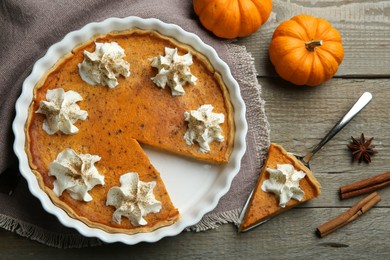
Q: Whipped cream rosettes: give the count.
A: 7